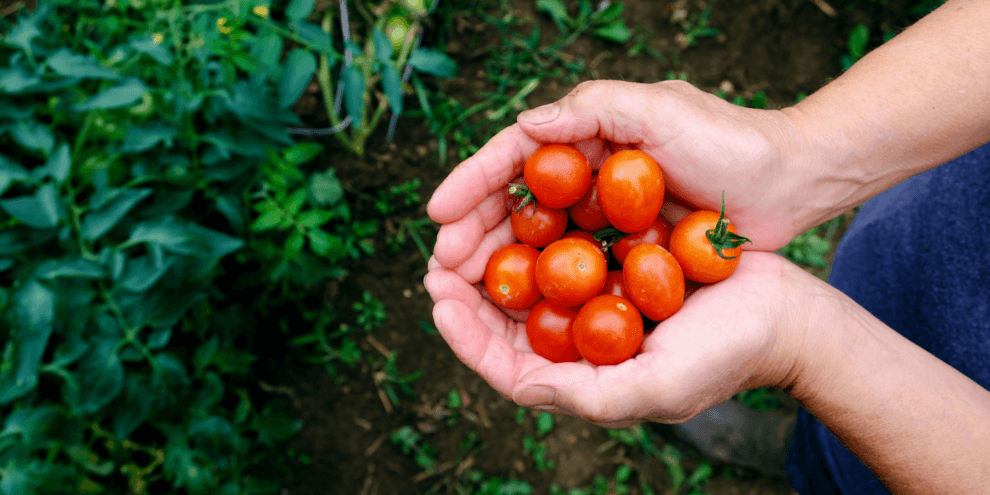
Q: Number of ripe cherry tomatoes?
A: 13